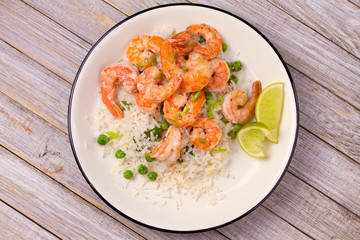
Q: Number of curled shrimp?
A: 11